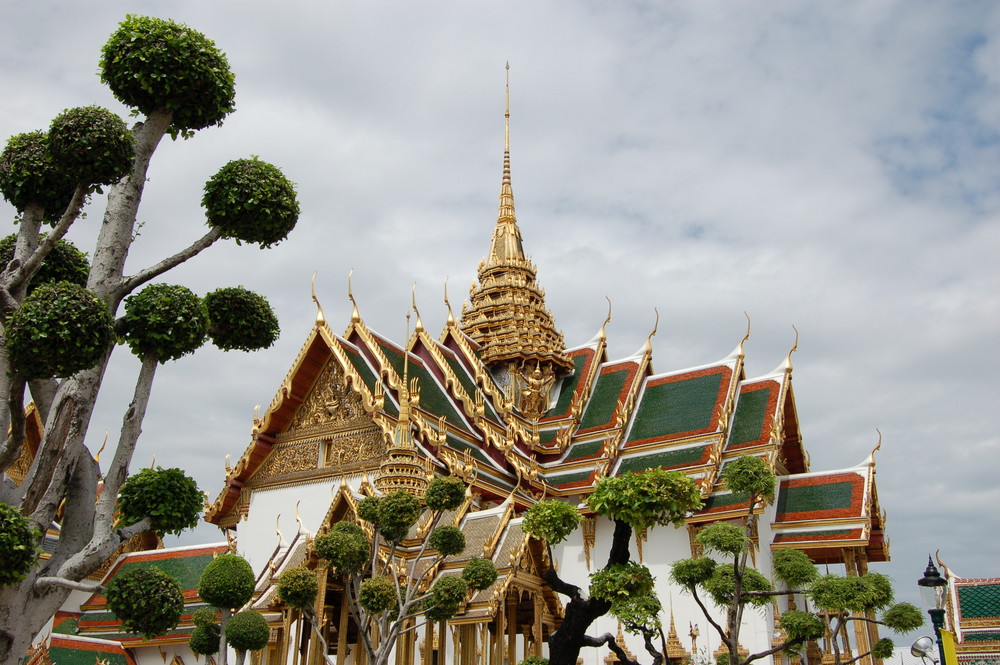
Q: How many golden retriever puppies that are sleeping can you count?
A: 0